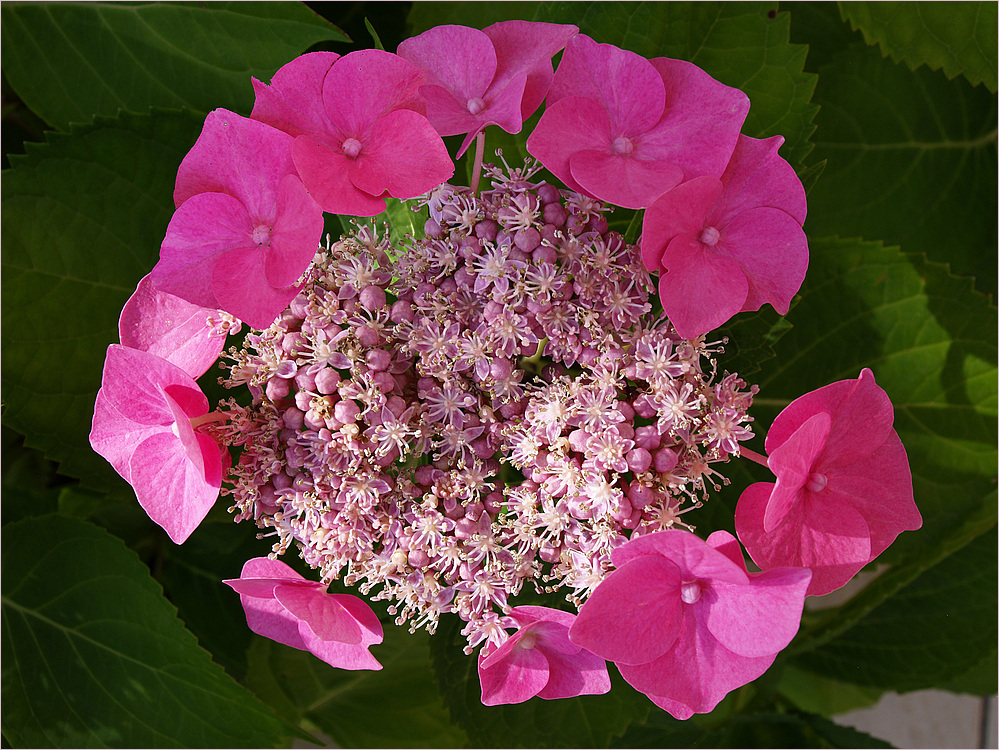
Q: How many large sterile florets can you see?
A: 11